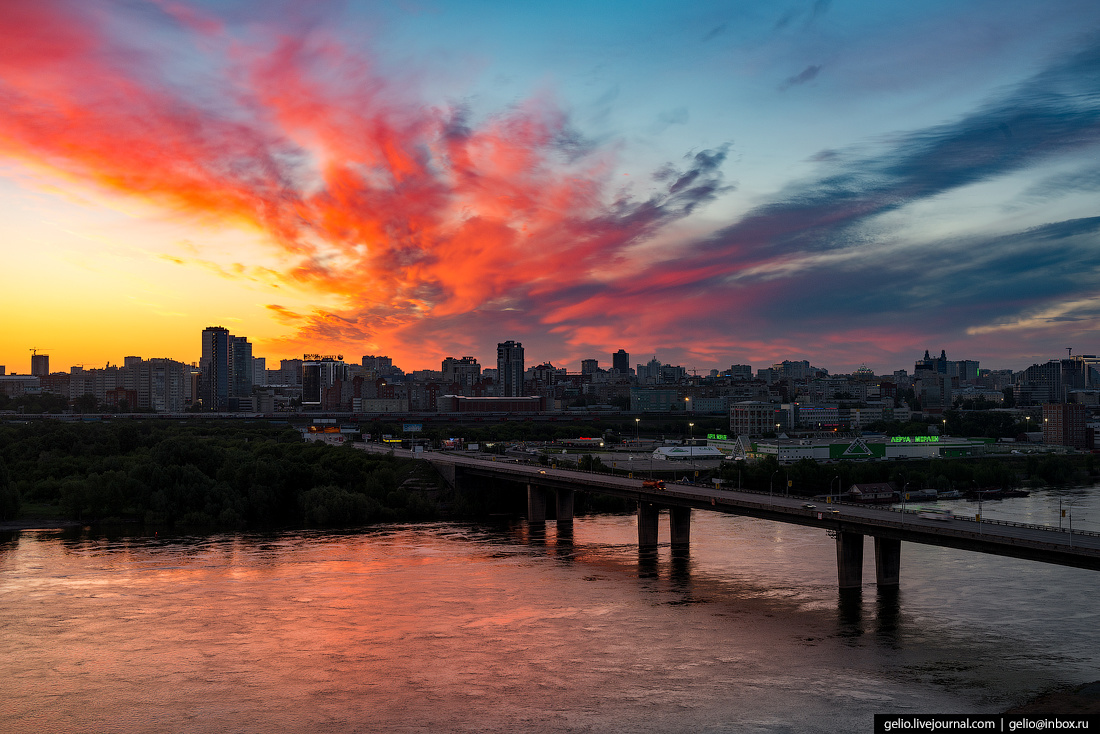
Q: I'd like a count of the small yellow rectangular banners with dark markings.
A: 12